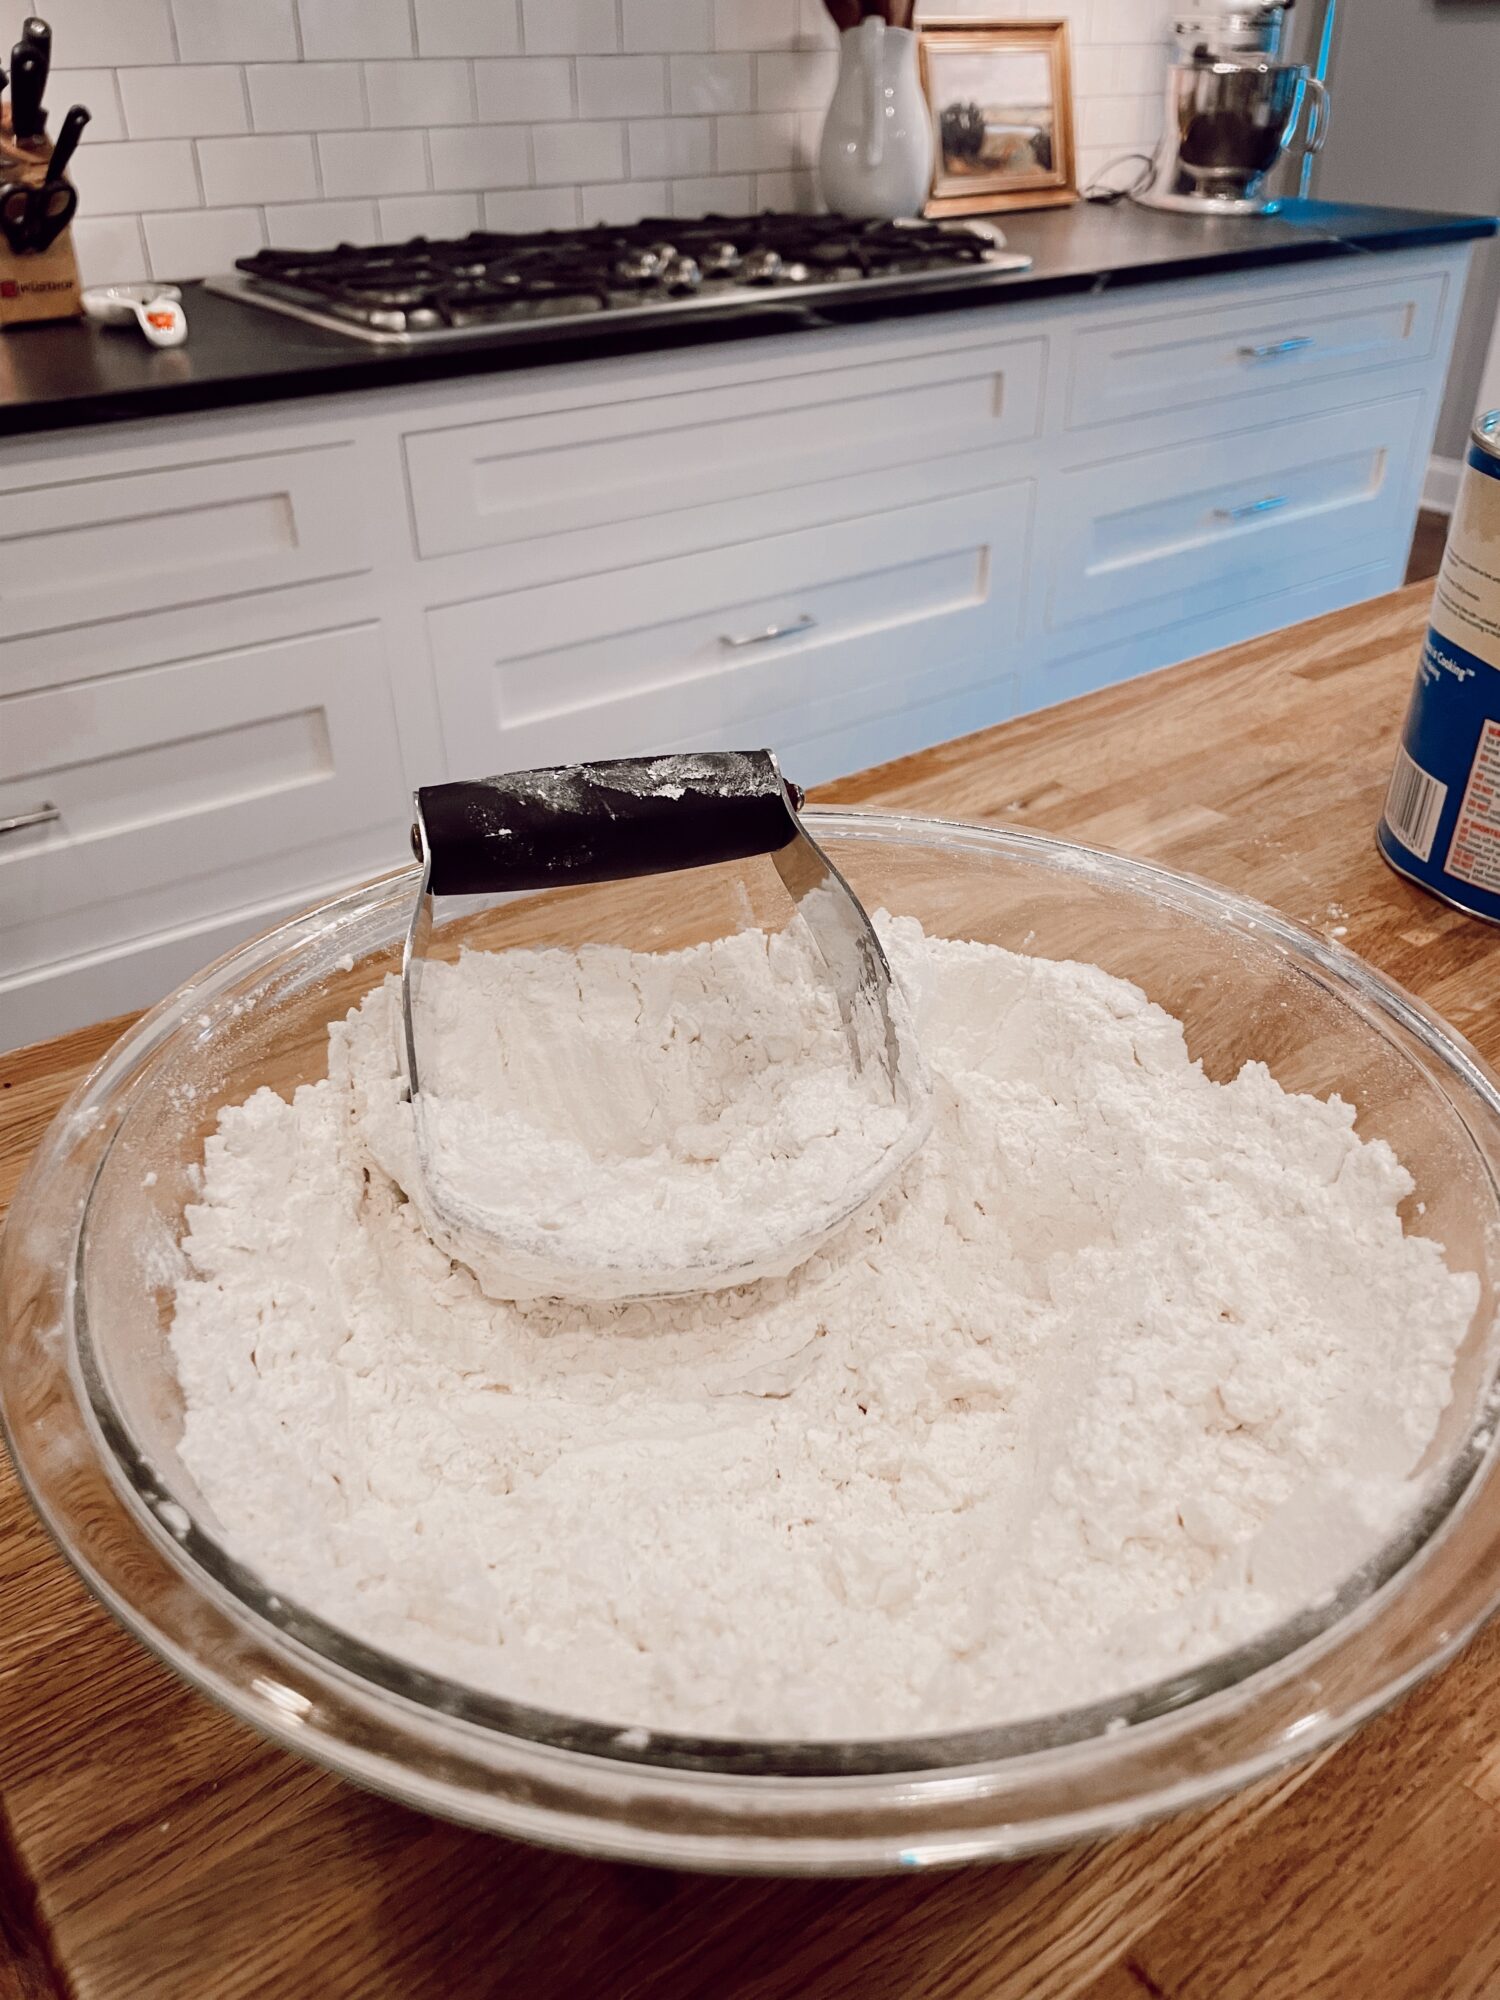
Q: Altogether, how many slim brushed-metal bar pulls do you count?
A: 4